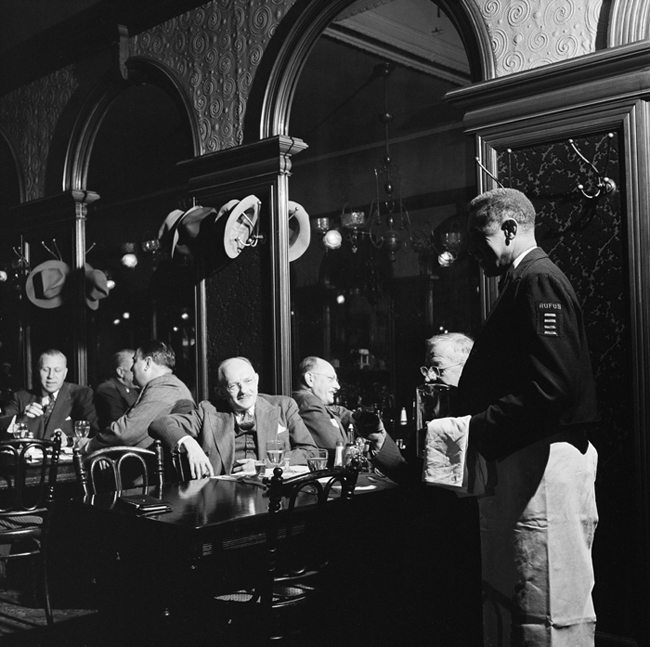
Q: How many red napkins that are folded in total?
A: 0